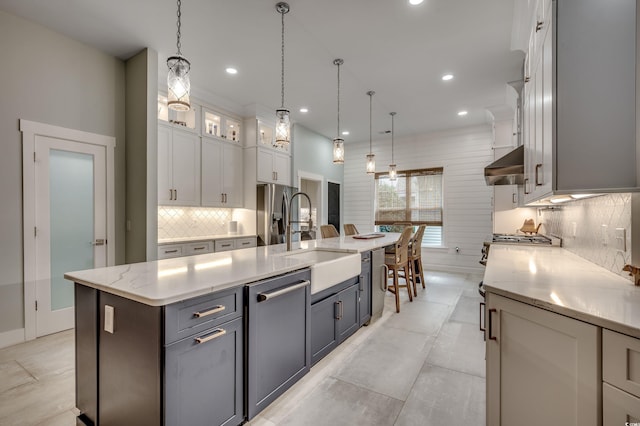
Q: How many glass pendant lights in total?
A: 5